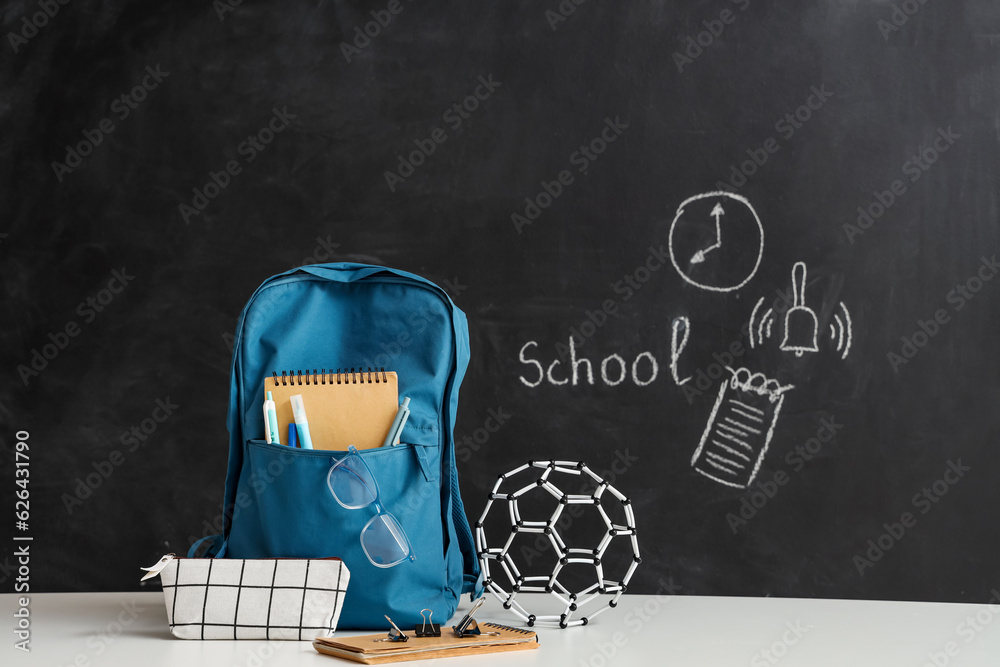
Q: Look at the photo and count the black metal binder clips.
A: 3